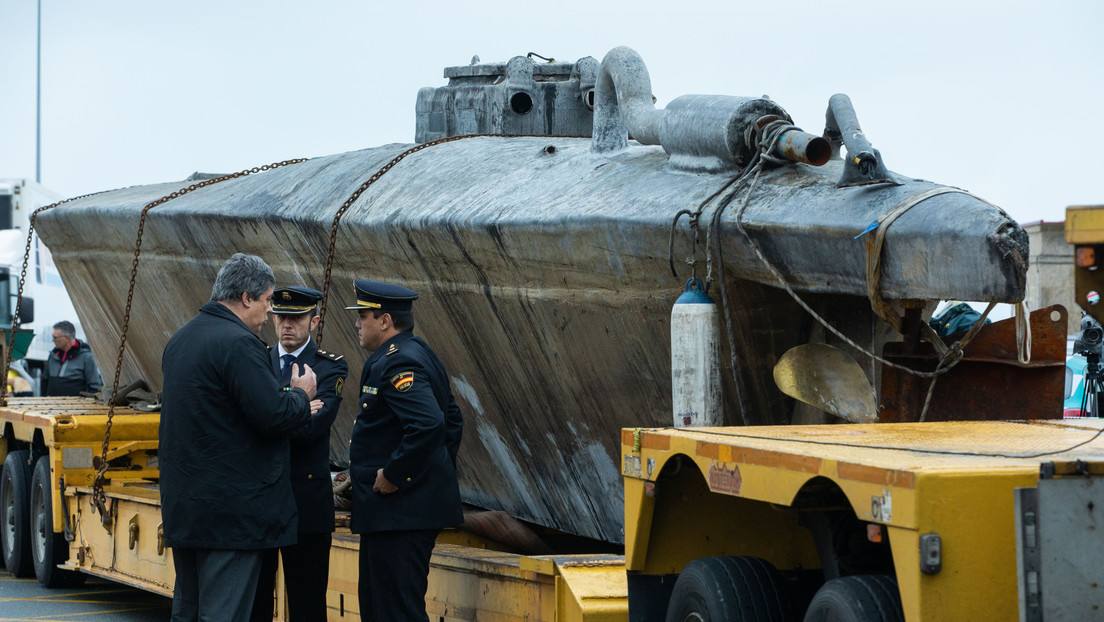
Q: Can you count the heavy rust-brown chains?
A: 3